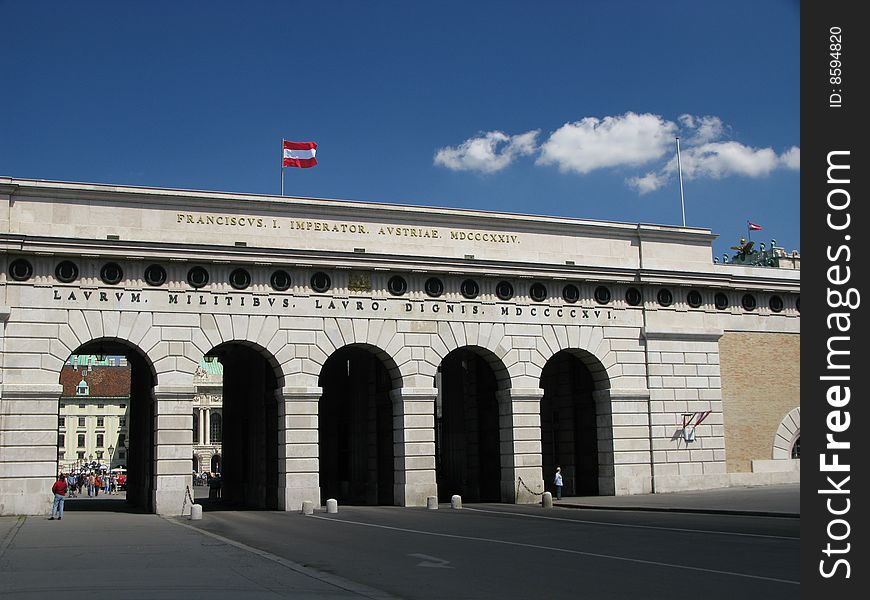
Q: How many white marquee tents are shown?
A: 0